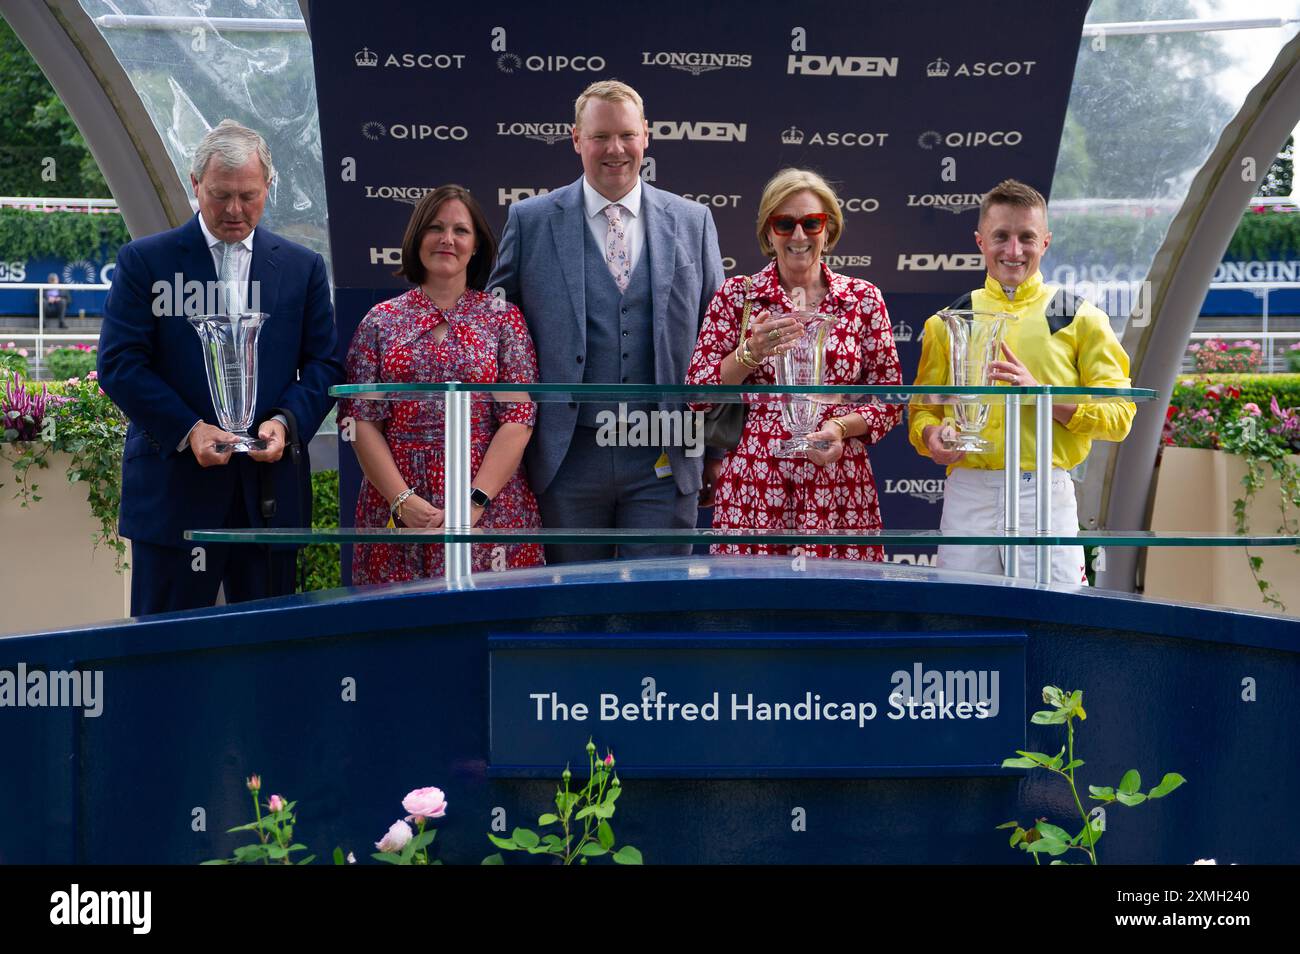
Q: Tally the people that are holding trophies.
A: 3